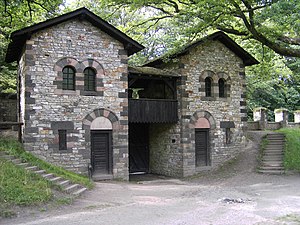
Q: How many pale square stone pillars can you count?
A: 3